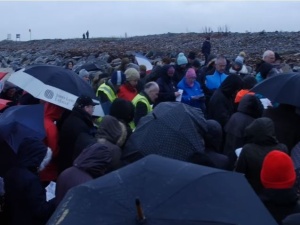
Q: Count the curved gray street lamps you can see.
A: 0